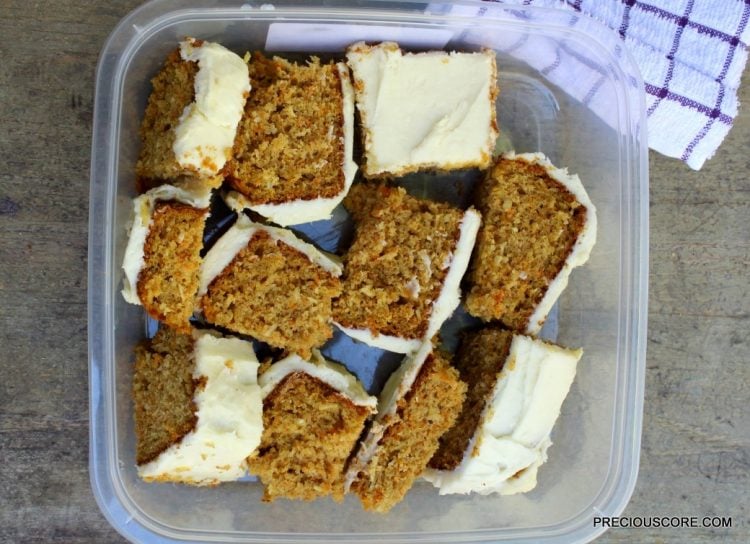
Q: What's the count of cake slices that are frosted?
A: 11